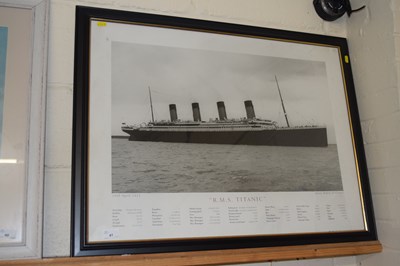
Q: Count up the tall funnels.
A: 4